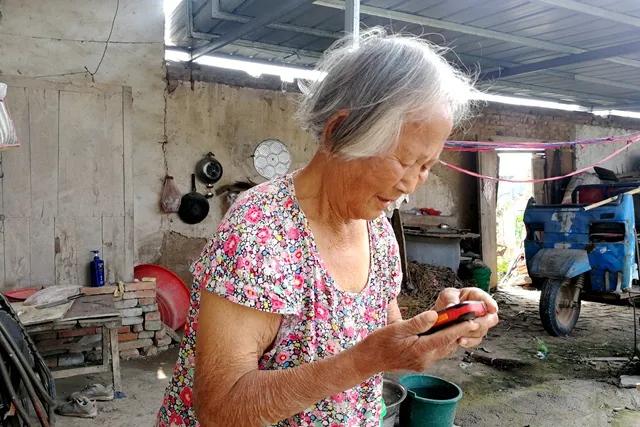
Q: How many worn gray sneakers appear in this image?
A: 2